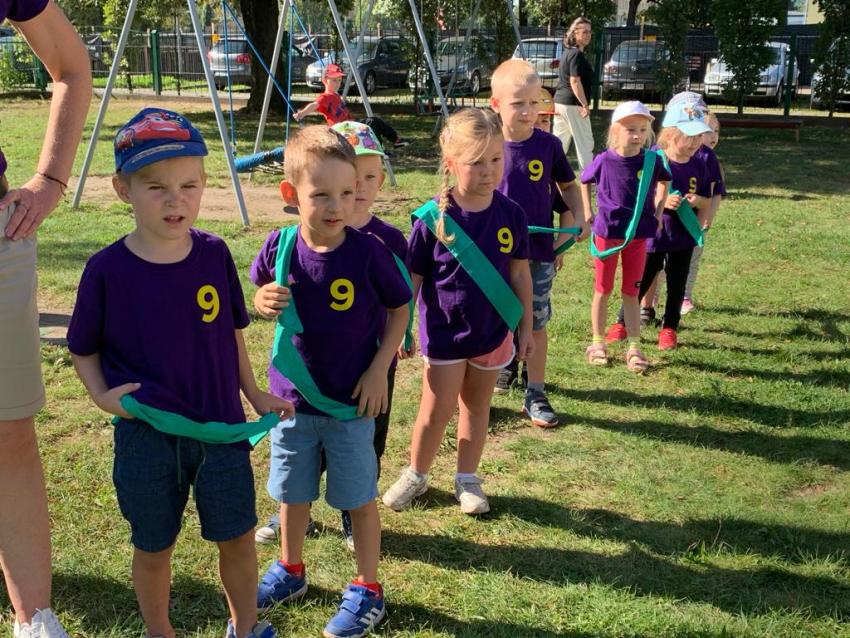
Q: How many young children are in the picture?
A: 11